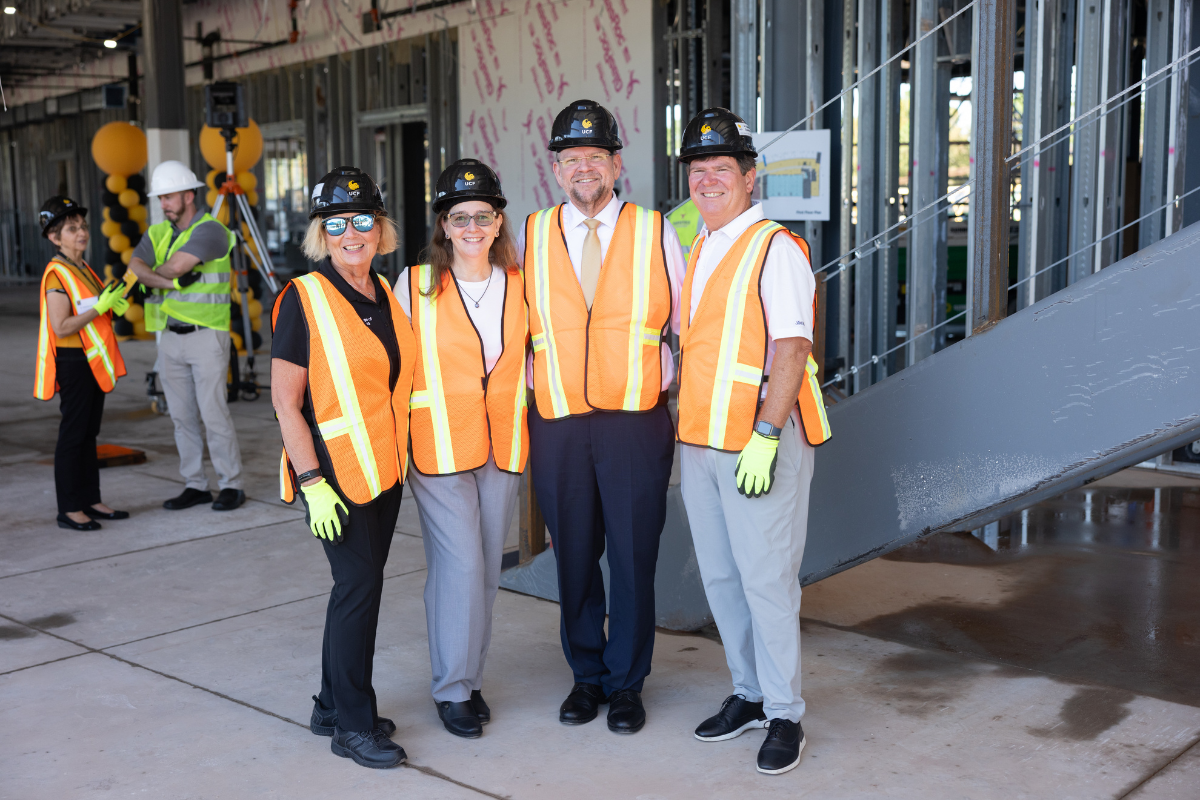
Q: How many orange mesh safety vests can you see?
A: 5